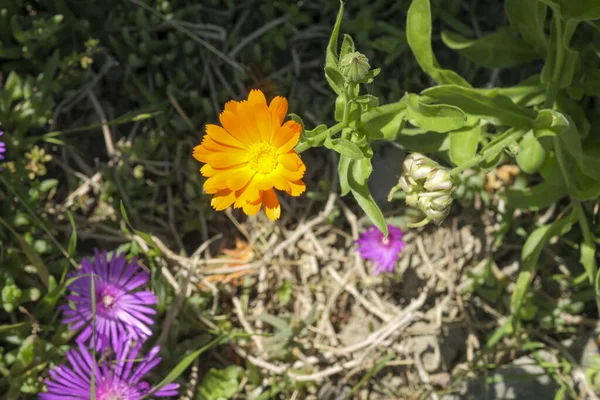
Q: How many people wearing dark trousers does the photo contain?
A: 0